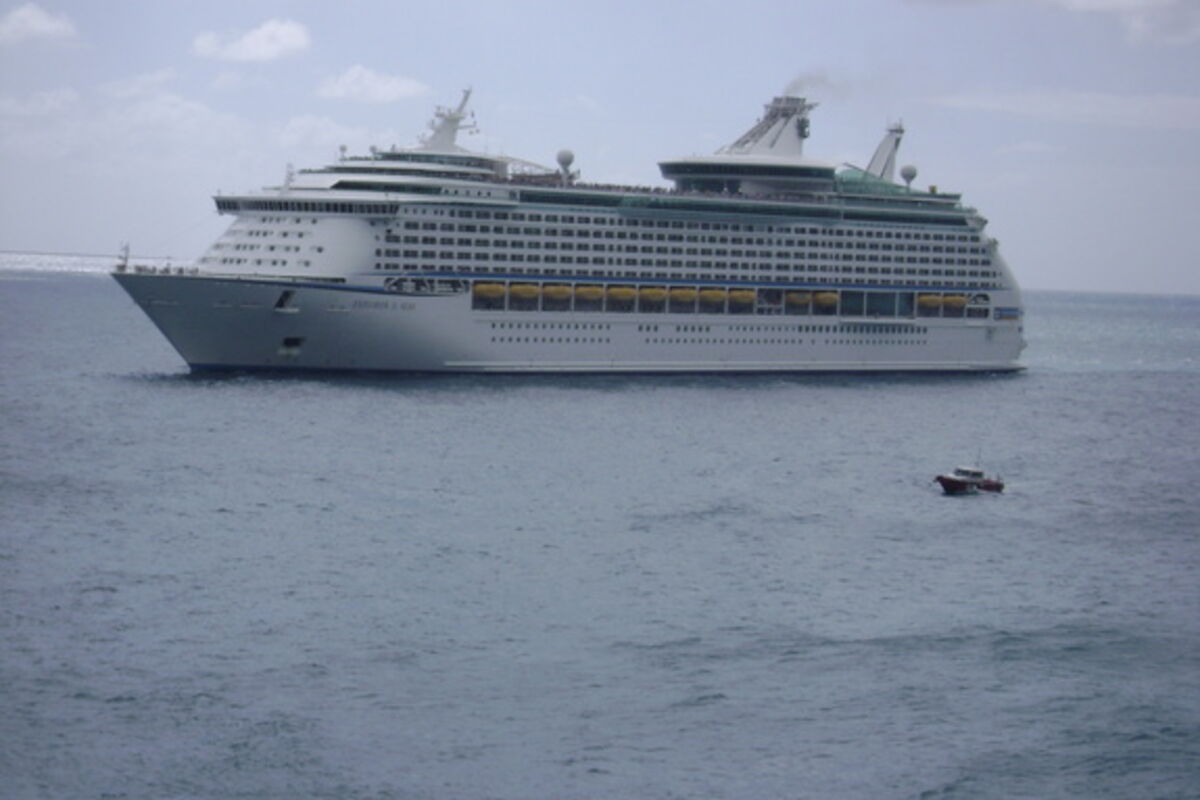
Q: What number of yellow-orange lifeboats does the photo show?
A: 13